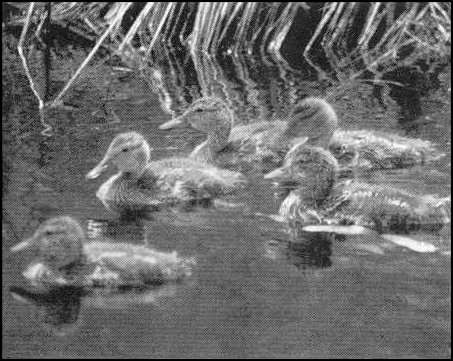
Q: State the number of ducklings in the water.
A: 5